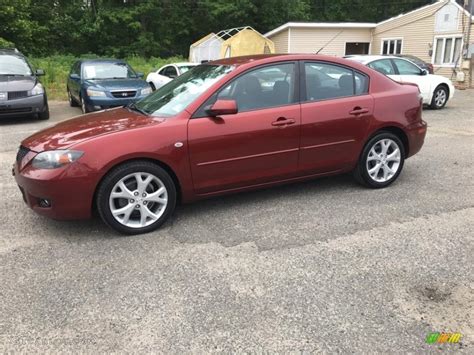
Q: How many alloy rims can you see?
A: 3